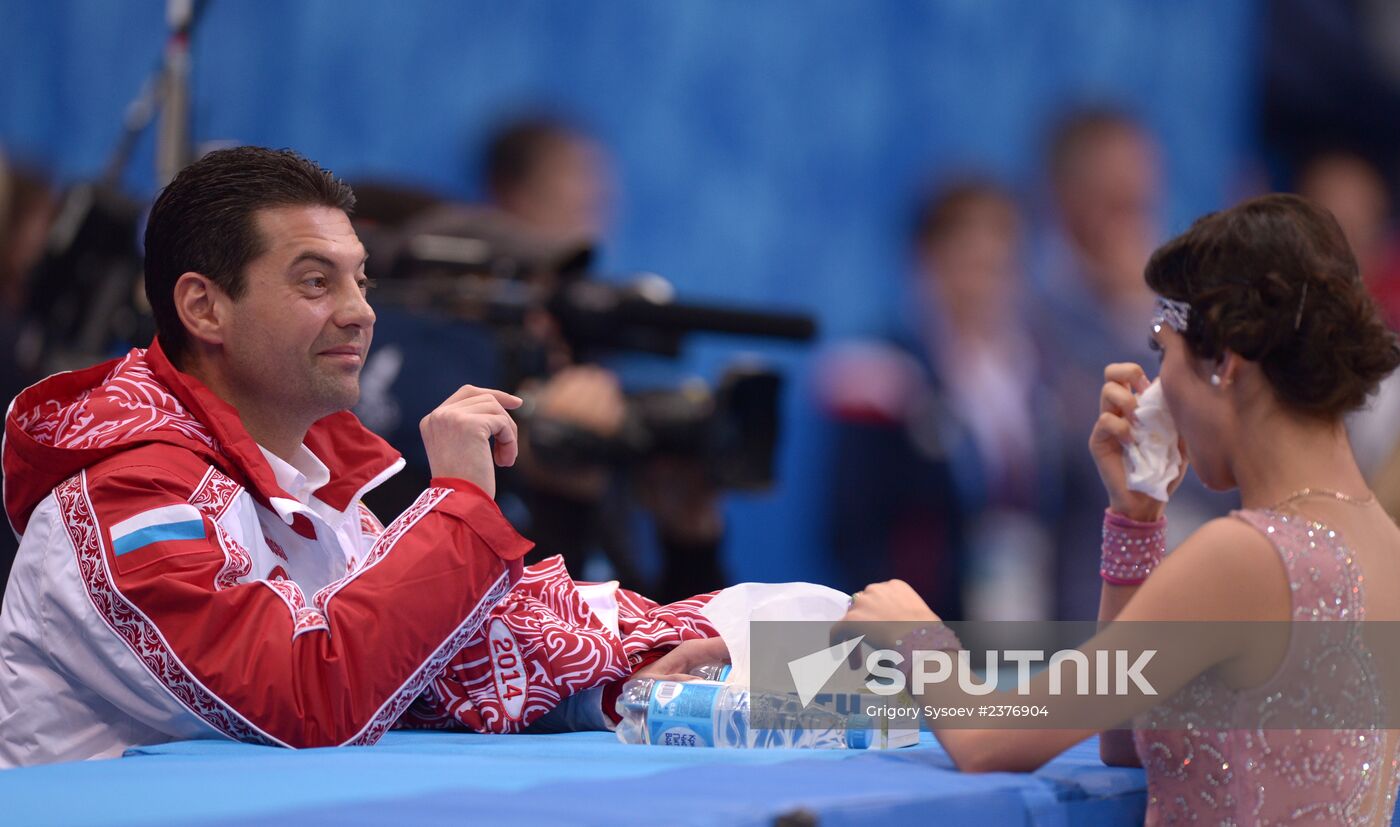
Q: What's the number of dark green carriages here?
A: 0